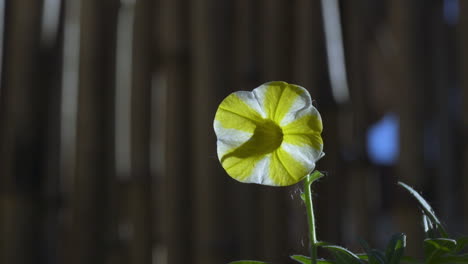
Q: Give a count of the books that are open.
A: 0